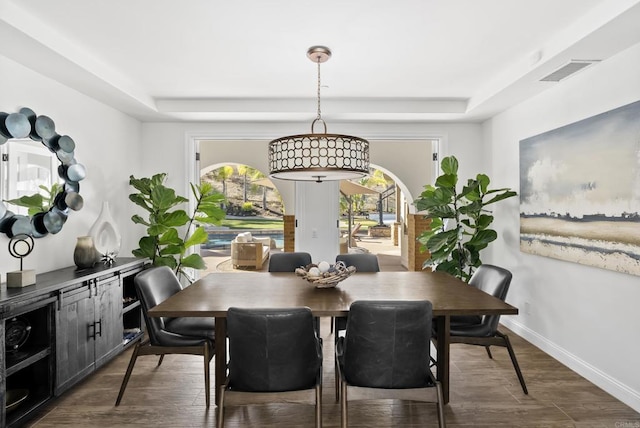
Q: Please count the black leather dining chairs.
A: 6